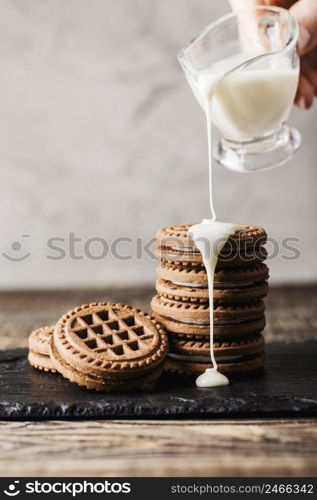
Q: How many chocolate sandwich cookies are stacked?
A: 4